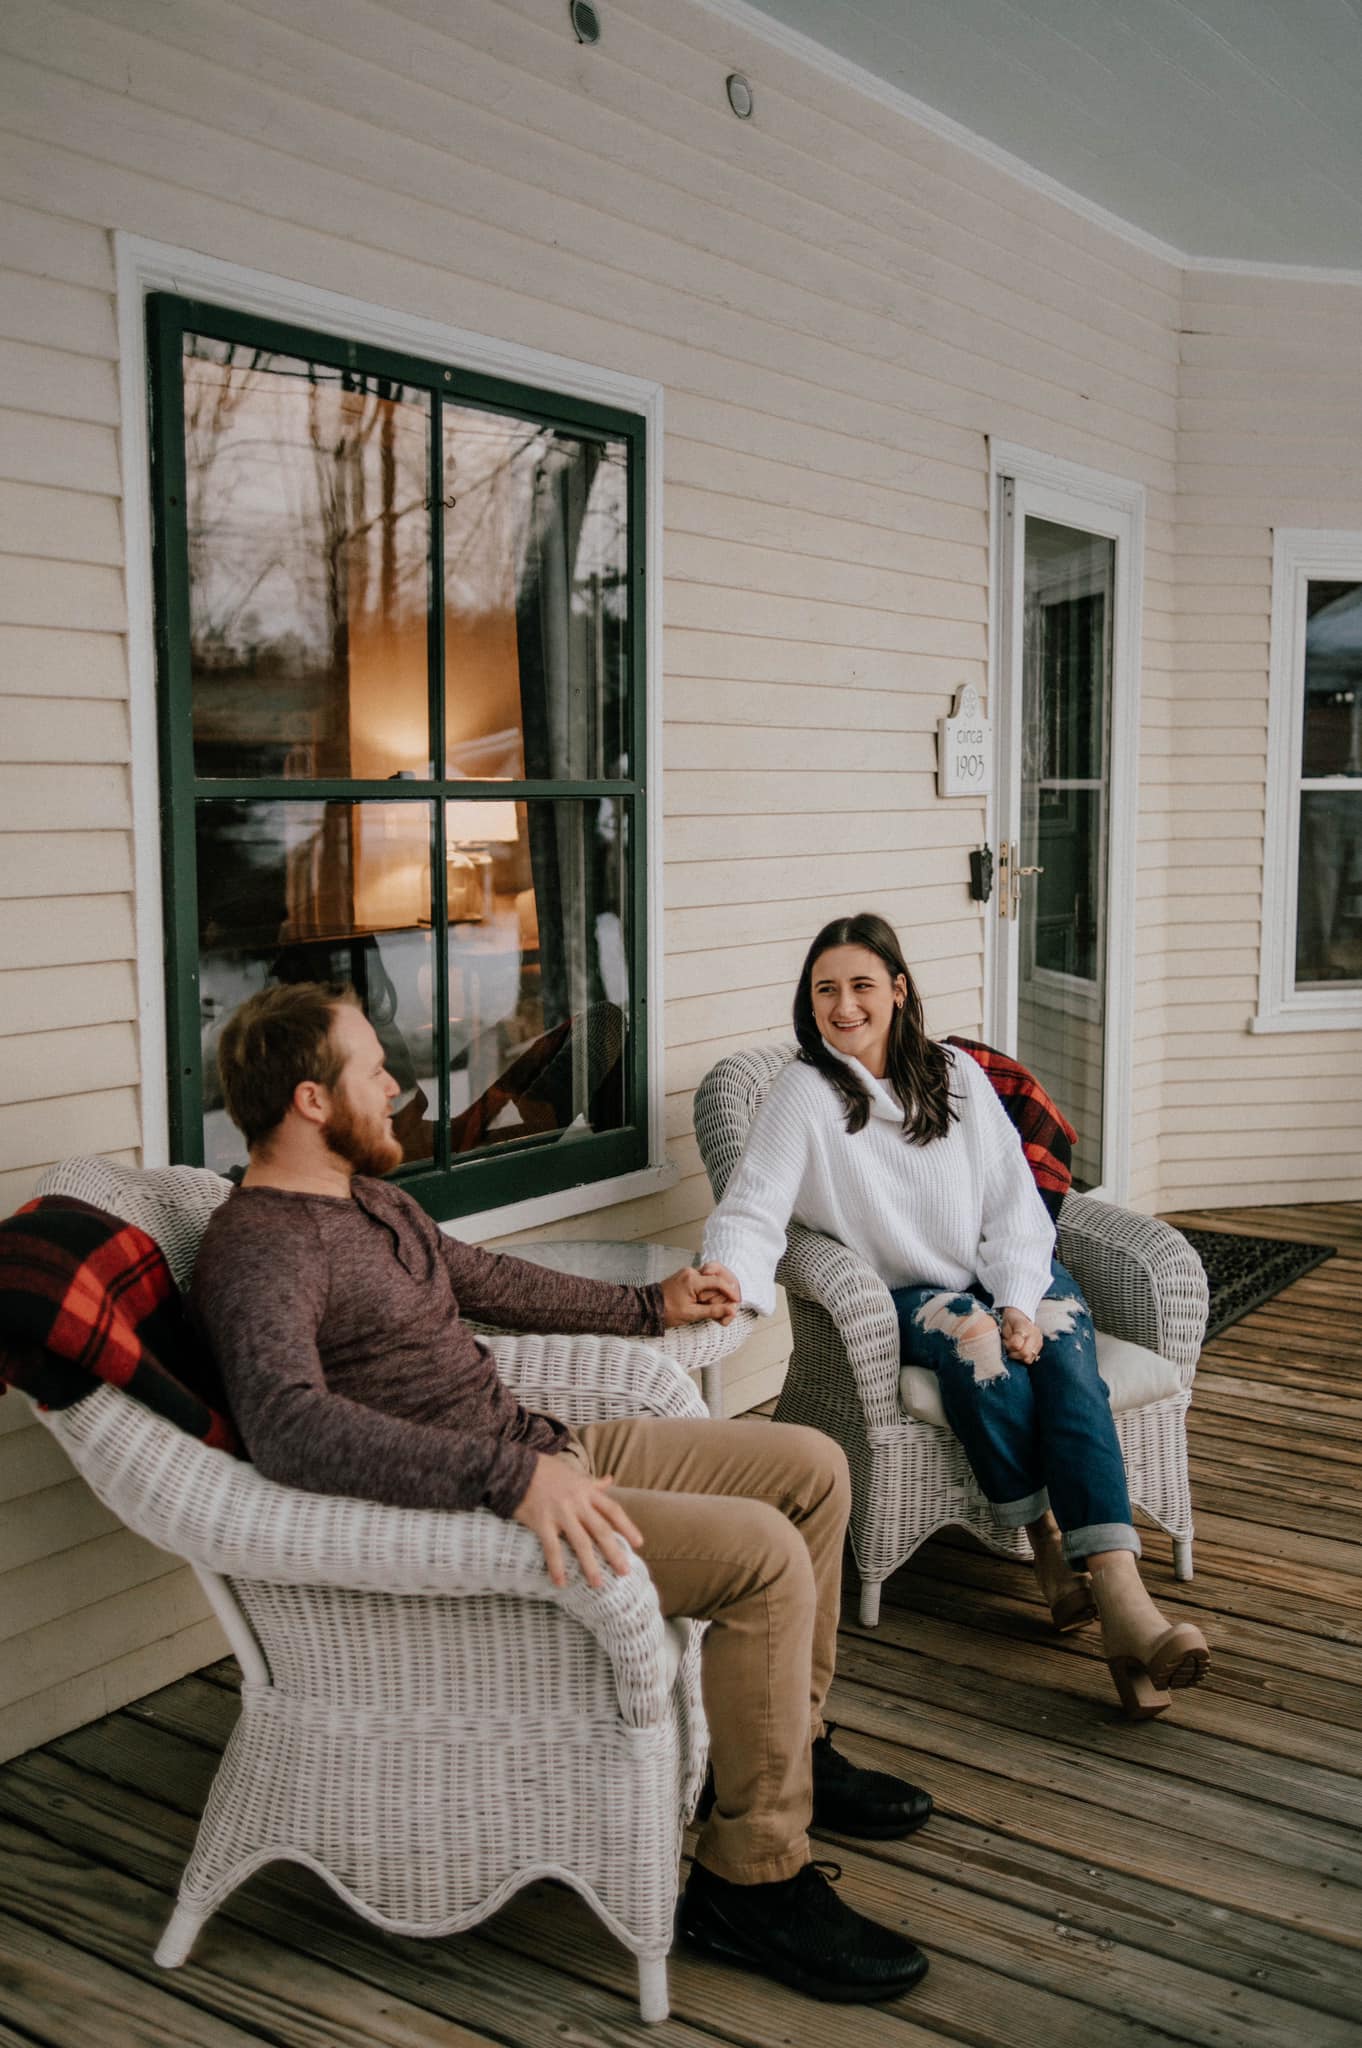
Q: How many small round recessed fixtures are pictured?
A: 2